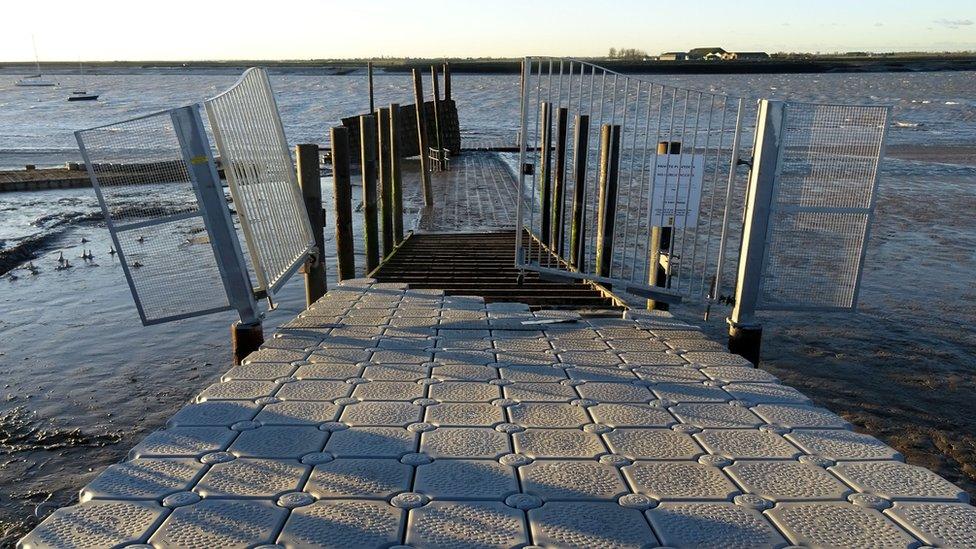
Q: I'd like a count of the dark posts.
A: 14